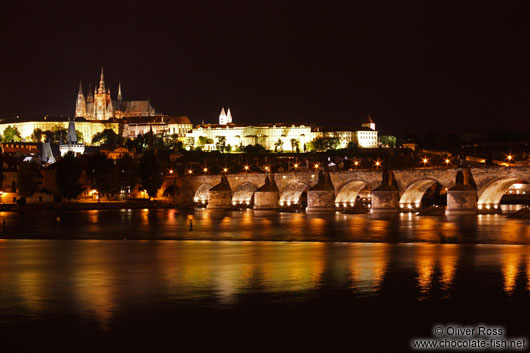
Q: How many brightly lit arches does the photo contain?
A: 6